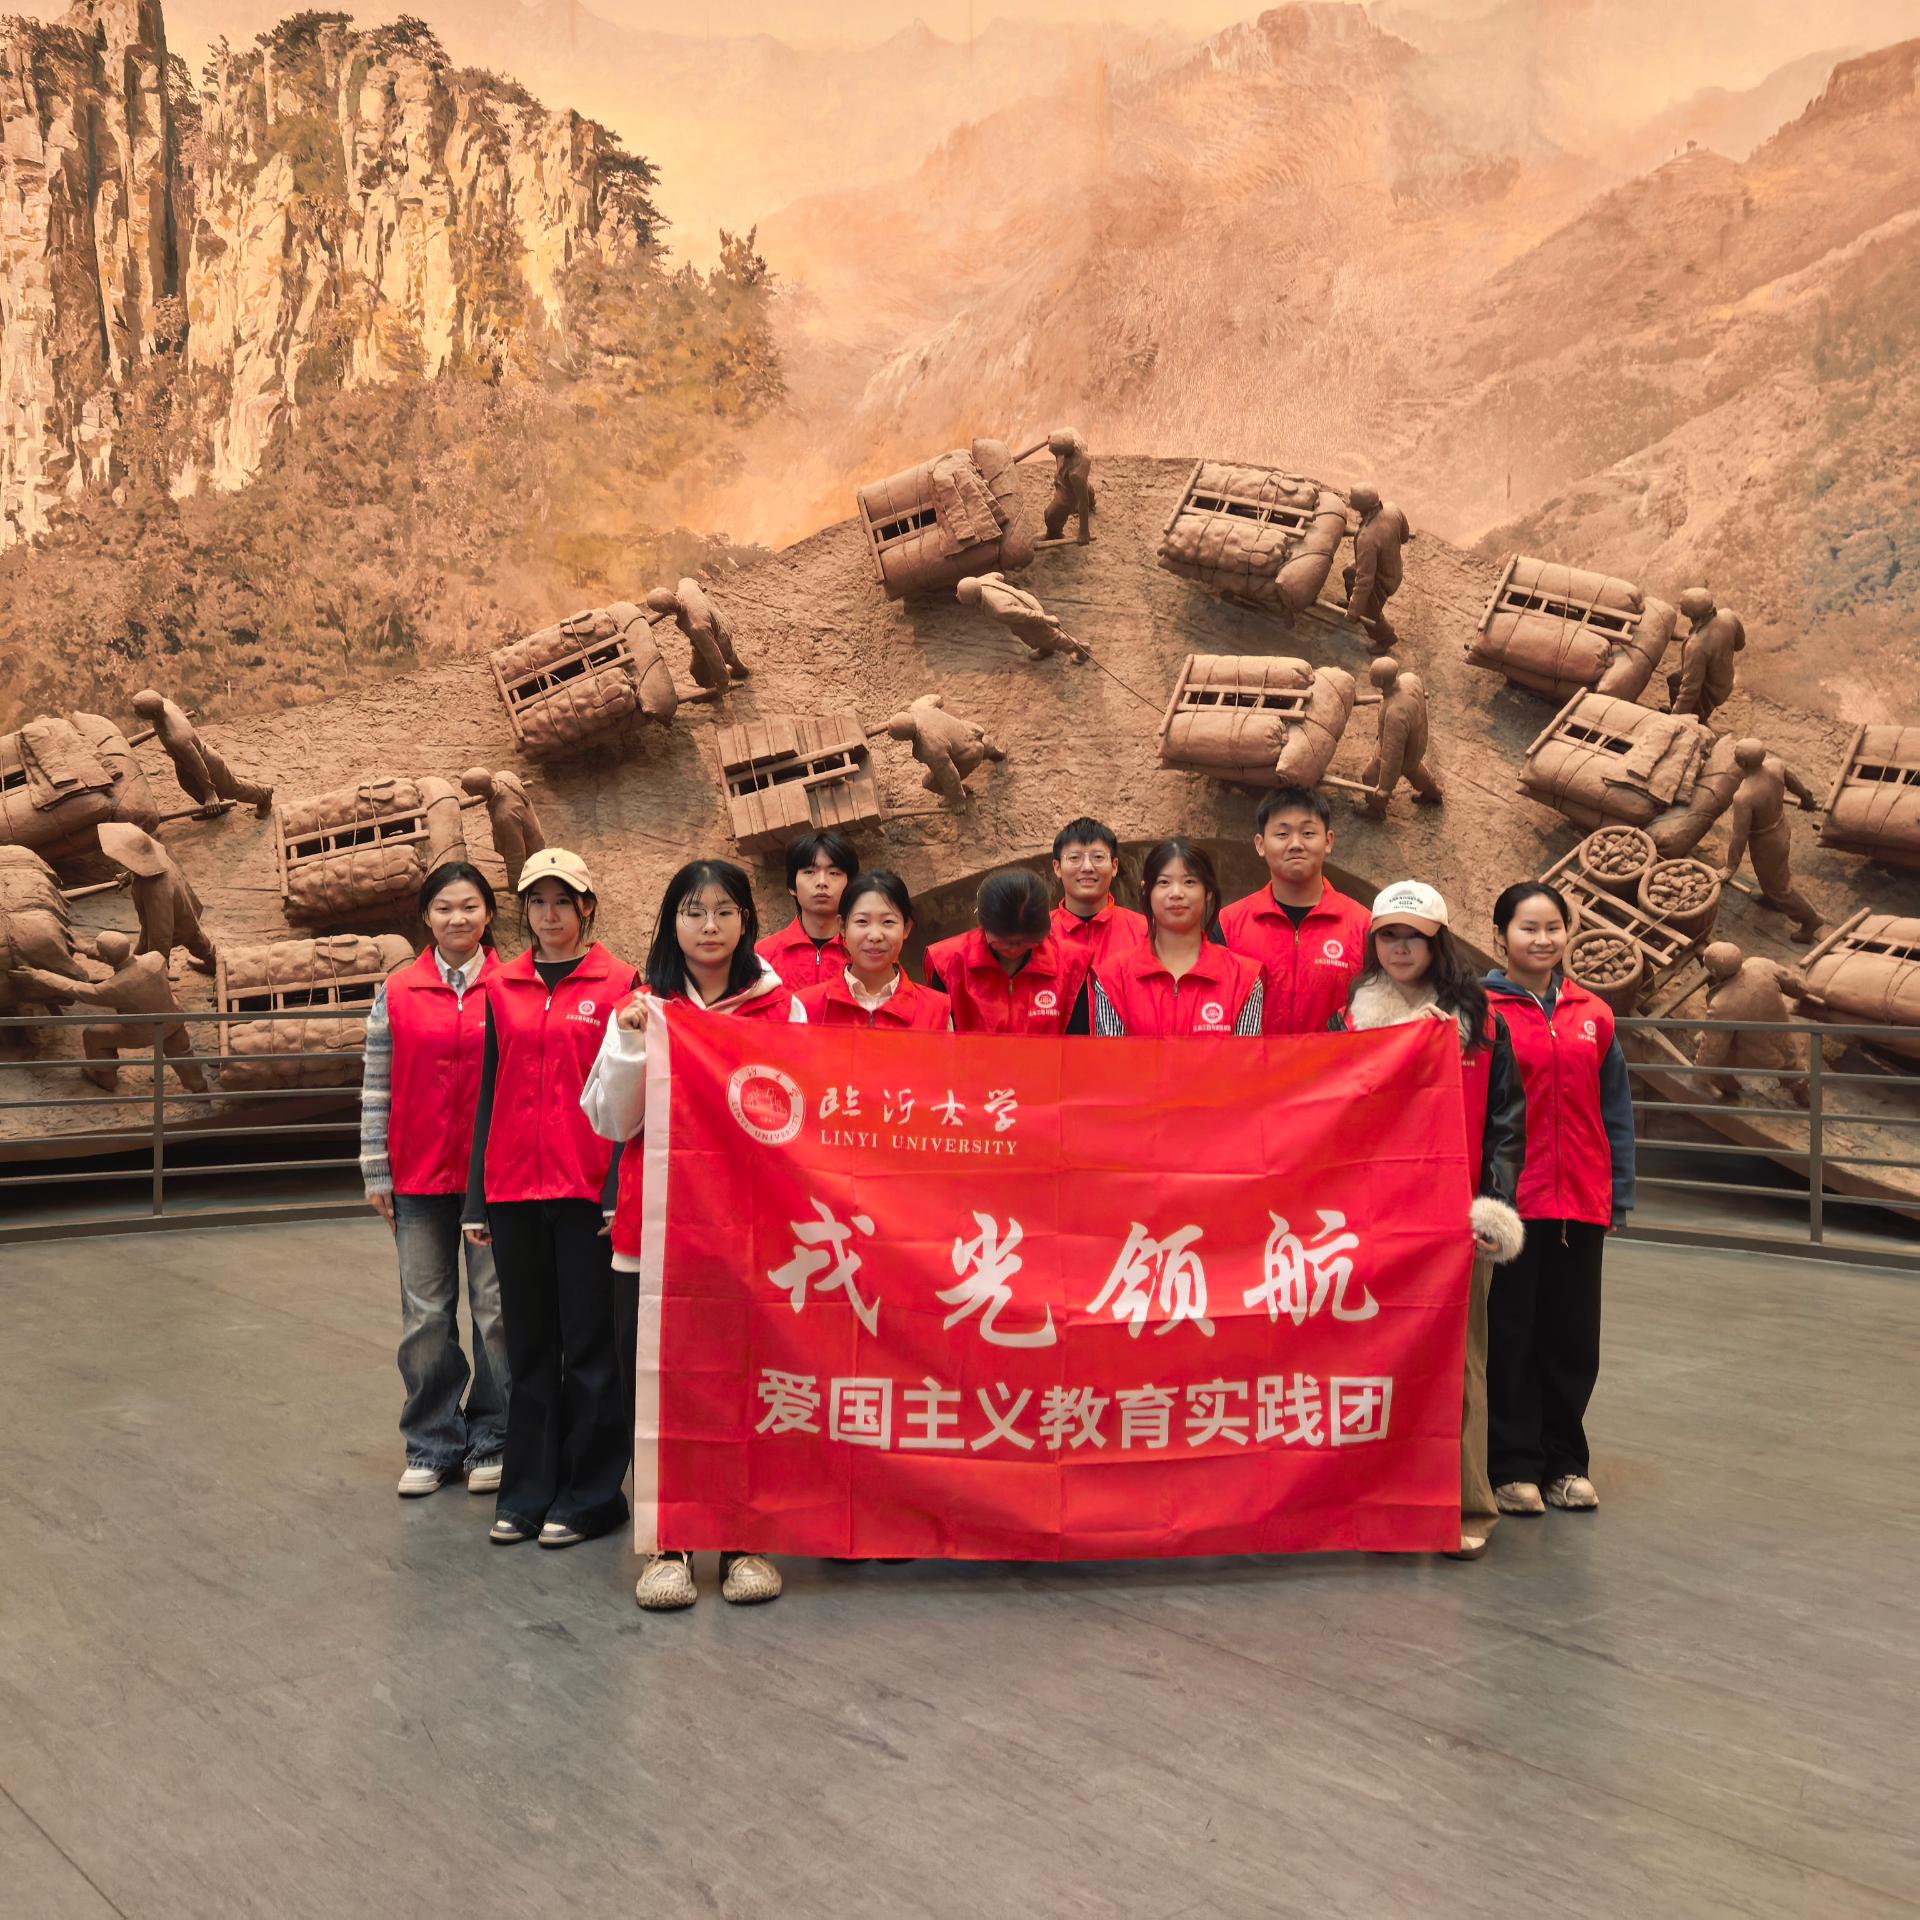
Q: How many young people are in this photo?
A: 11